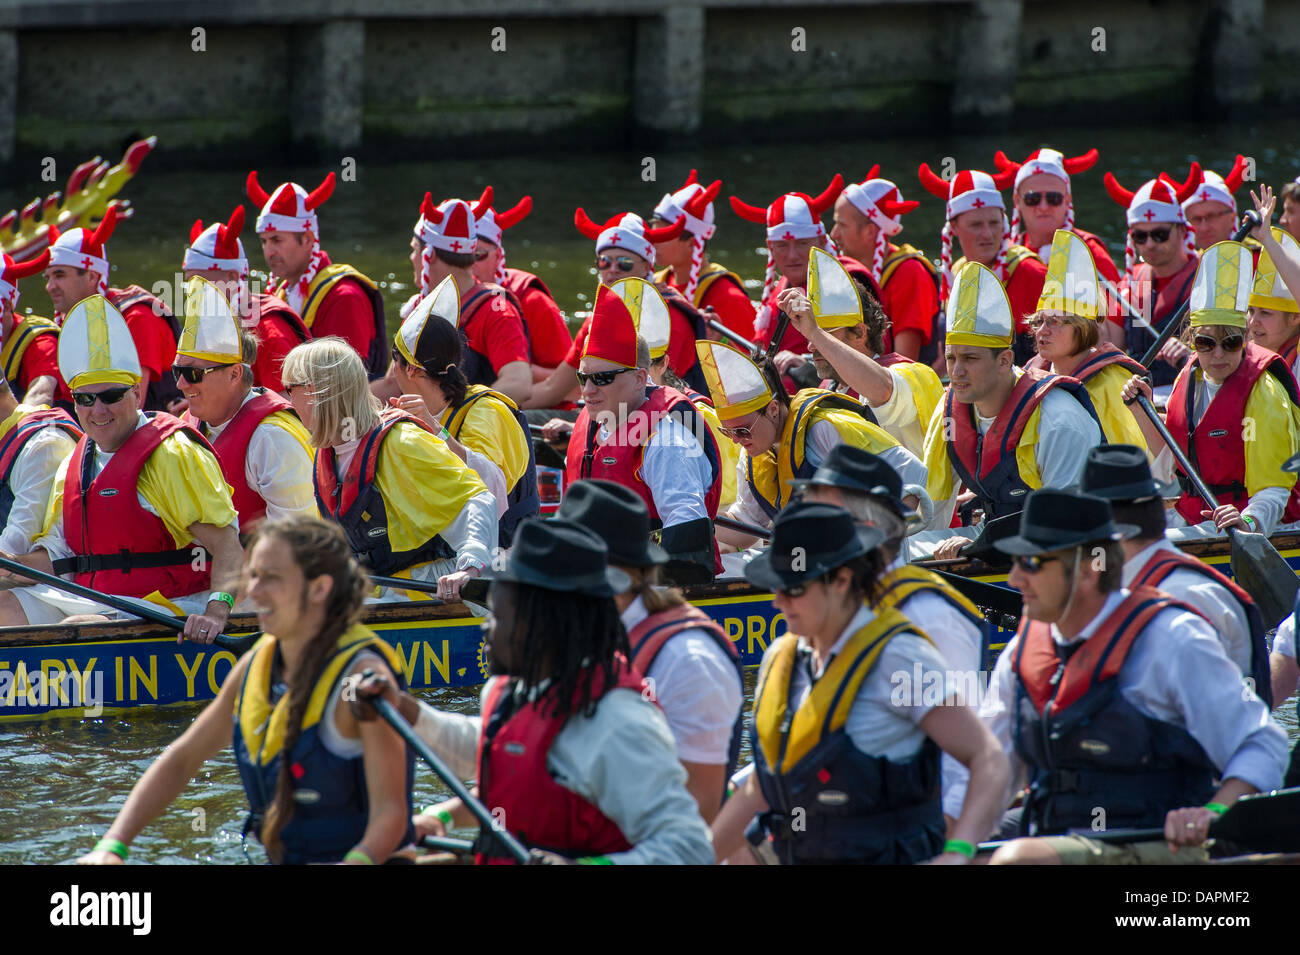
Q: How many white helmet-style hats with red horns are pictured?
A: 14